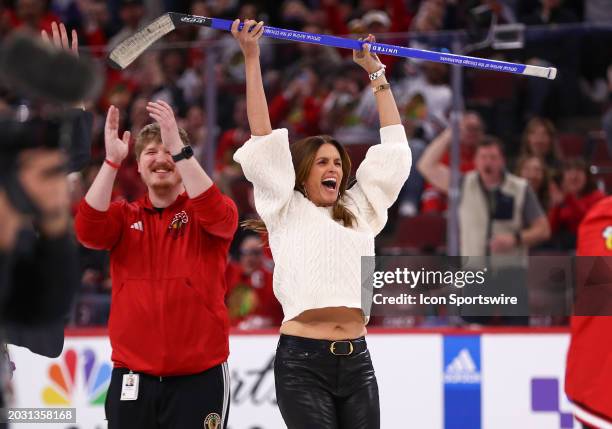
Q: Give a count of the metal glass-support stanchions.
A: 2